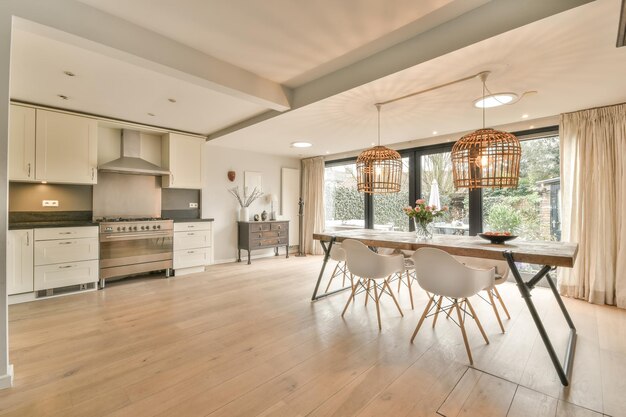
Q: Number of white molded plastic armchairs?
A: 5